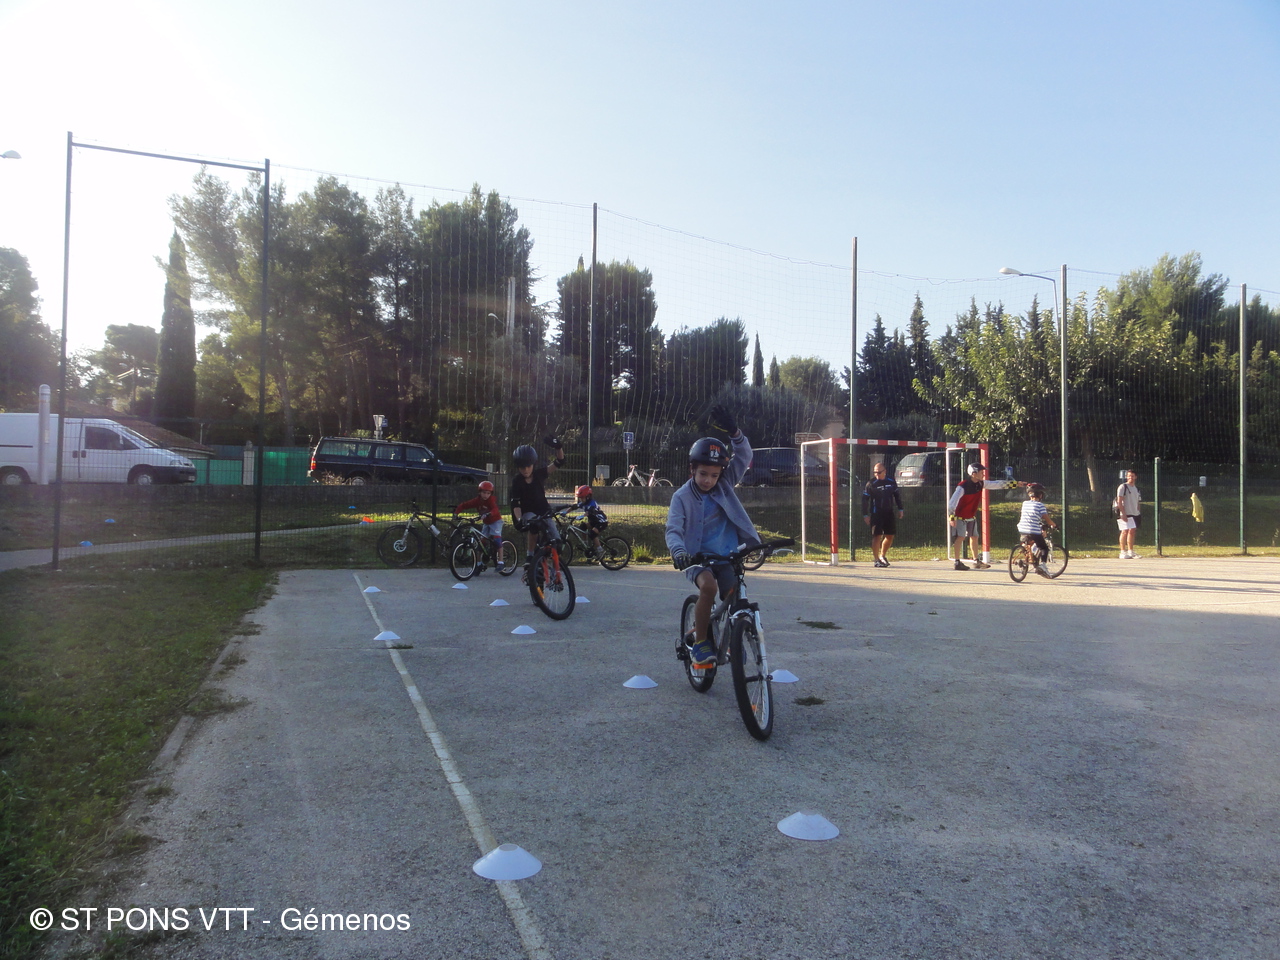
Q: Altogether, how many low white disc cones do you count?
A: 10